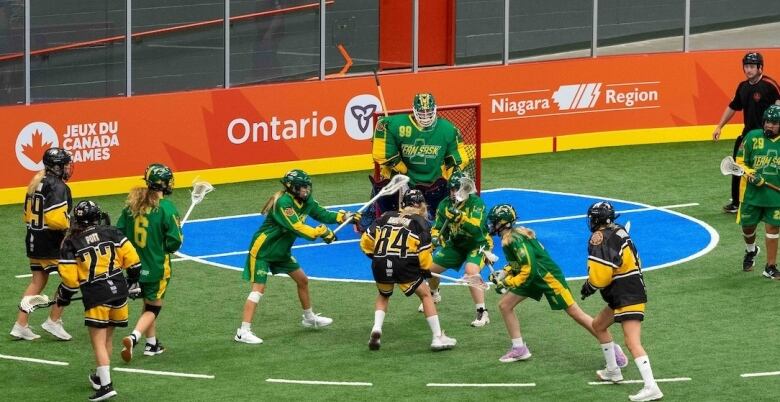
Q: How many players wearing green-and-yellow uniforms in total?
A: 6